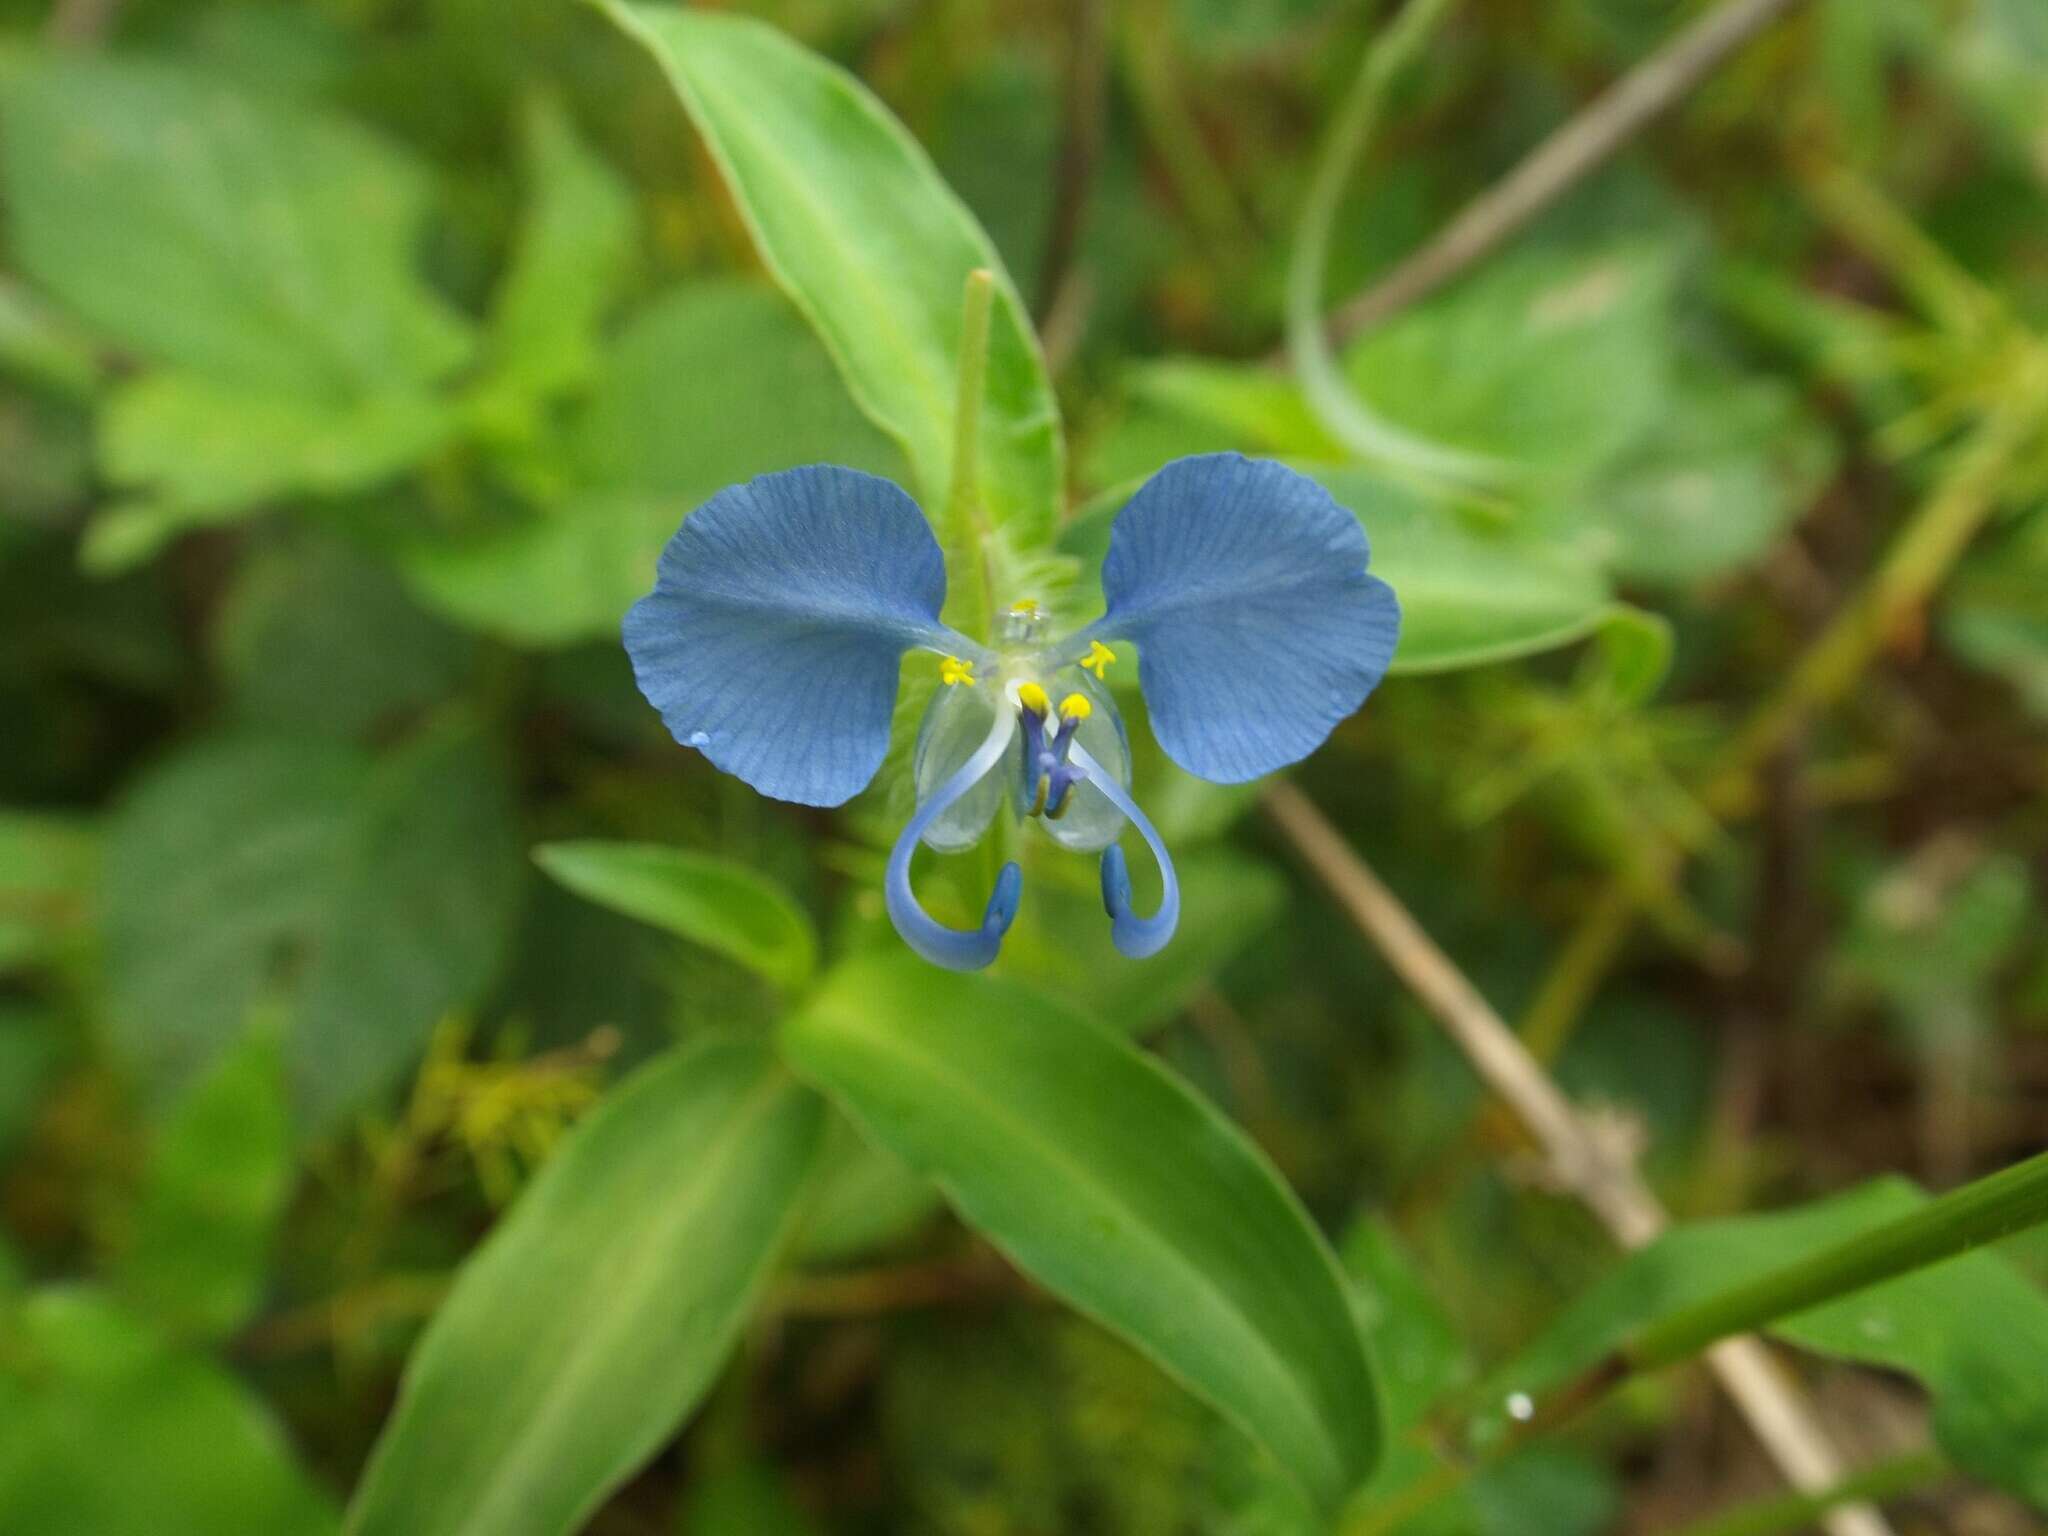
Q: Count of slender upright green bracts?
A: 1